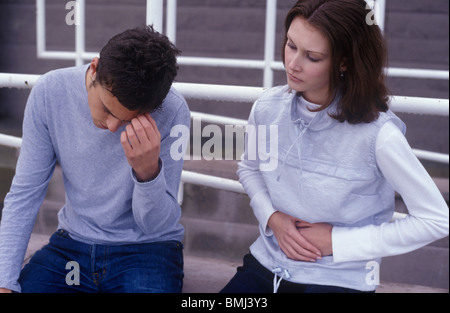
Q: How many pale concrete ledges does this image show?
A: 1